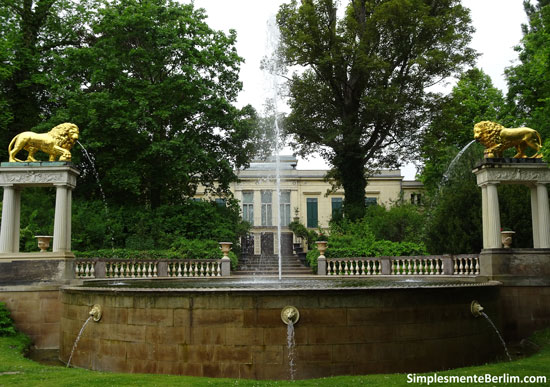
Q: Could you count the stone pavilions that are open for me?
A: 2